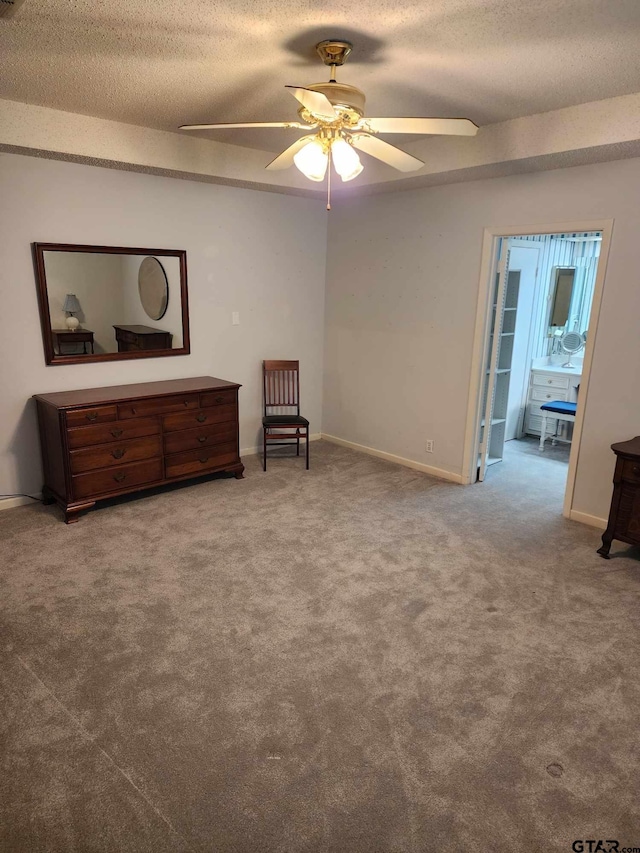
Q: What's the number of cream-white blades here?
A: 5